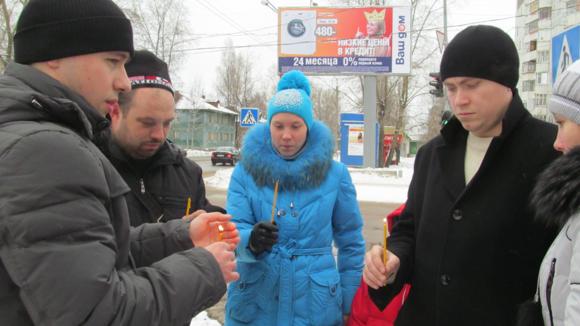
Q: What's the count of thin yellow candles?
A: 4